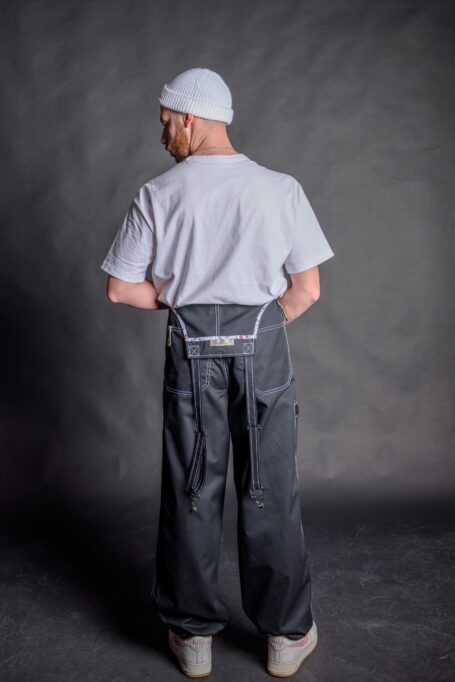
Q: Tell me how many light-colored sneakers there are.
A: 2